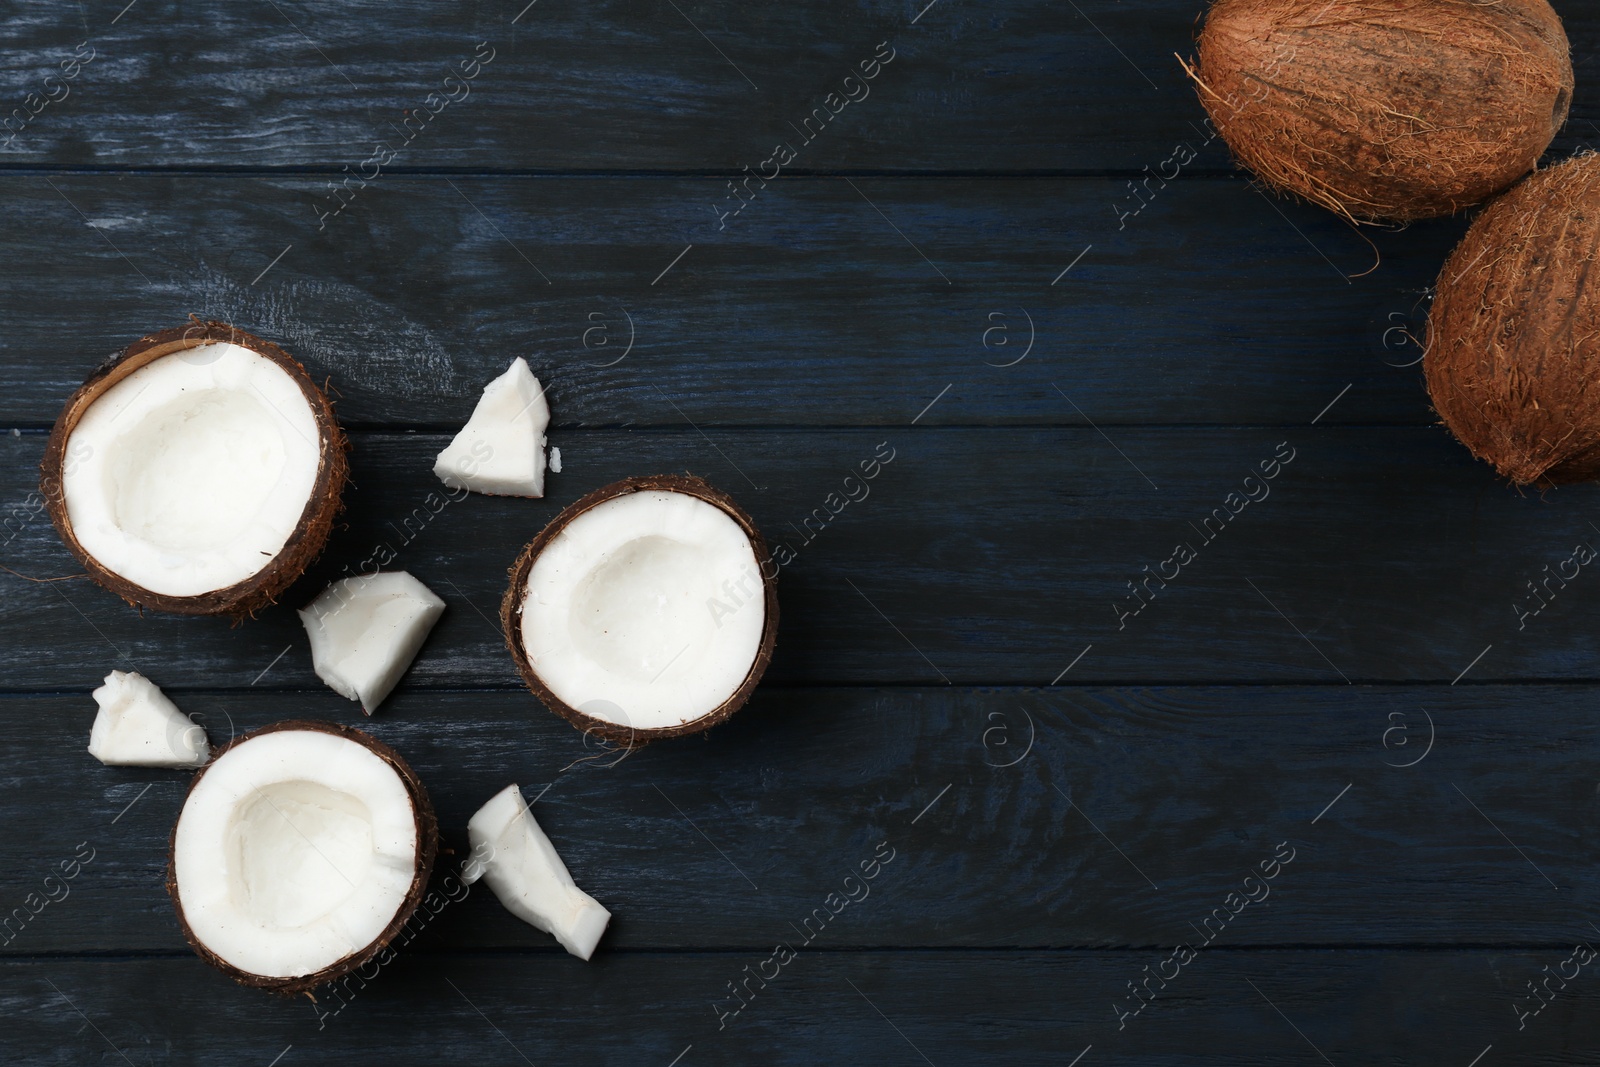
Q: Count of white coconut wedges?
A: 4